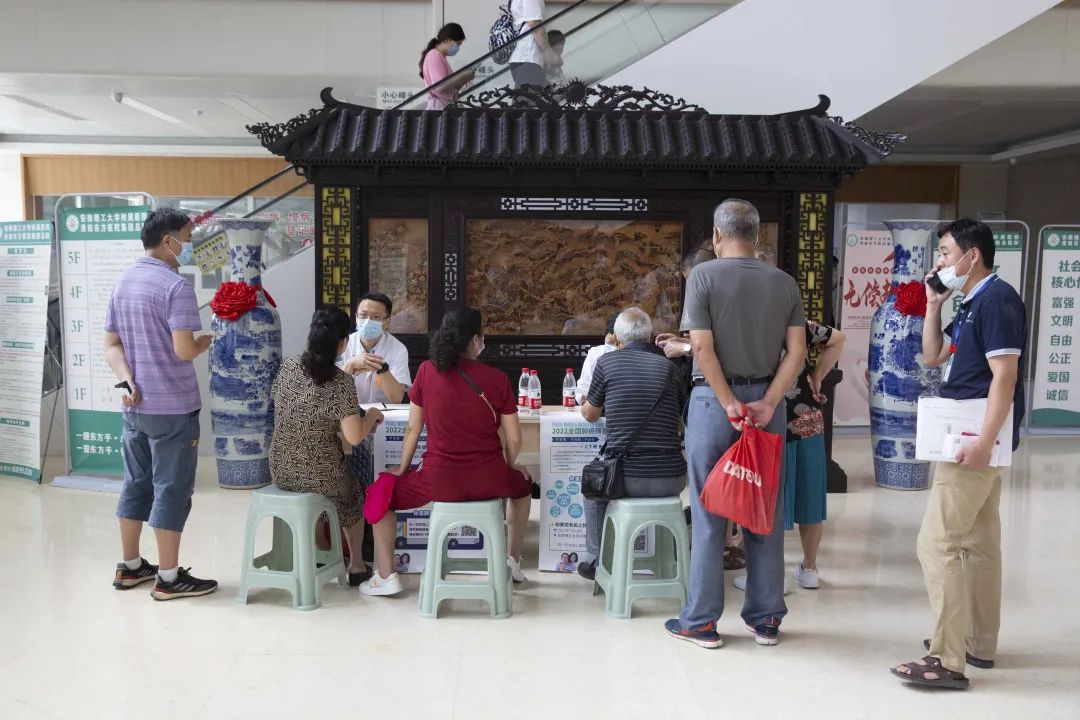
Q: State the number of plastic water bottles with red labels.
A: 3